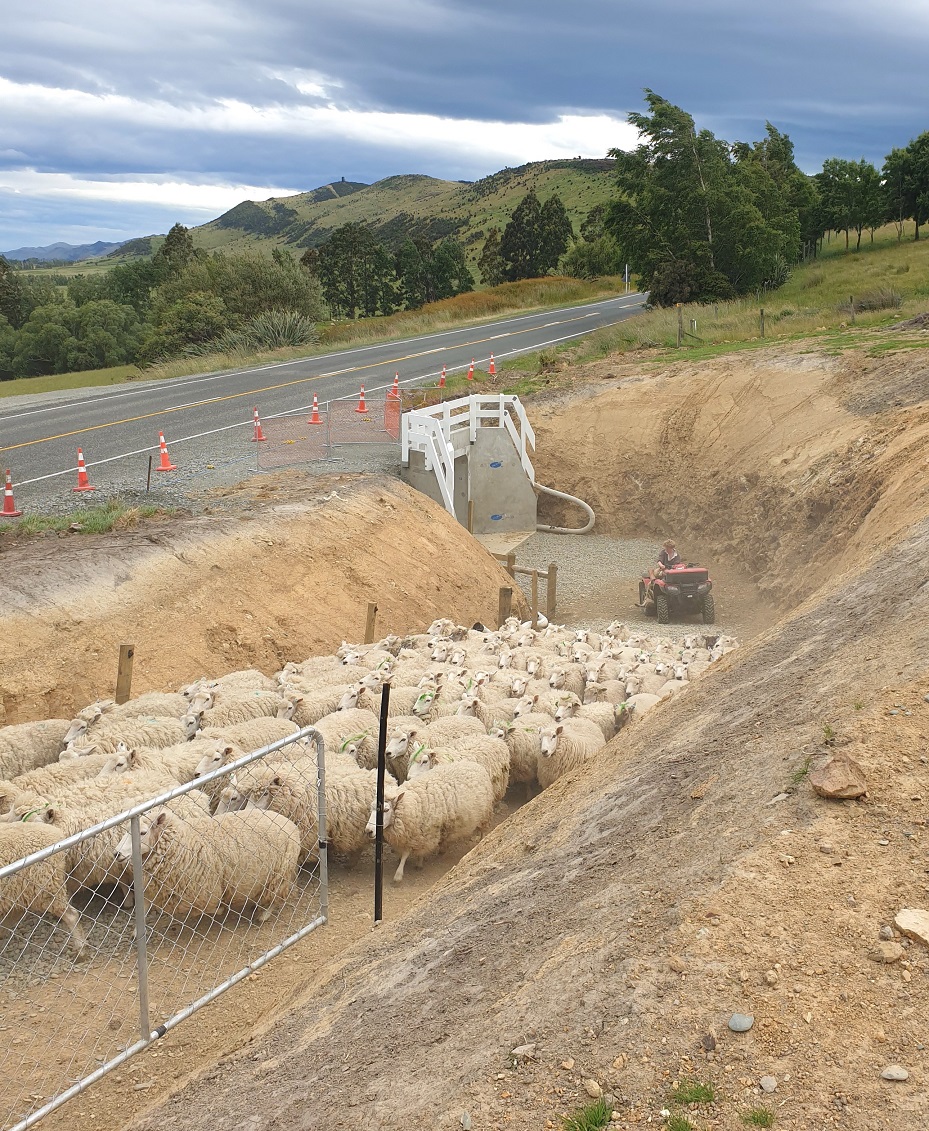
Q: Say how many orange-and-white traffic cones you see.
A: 10